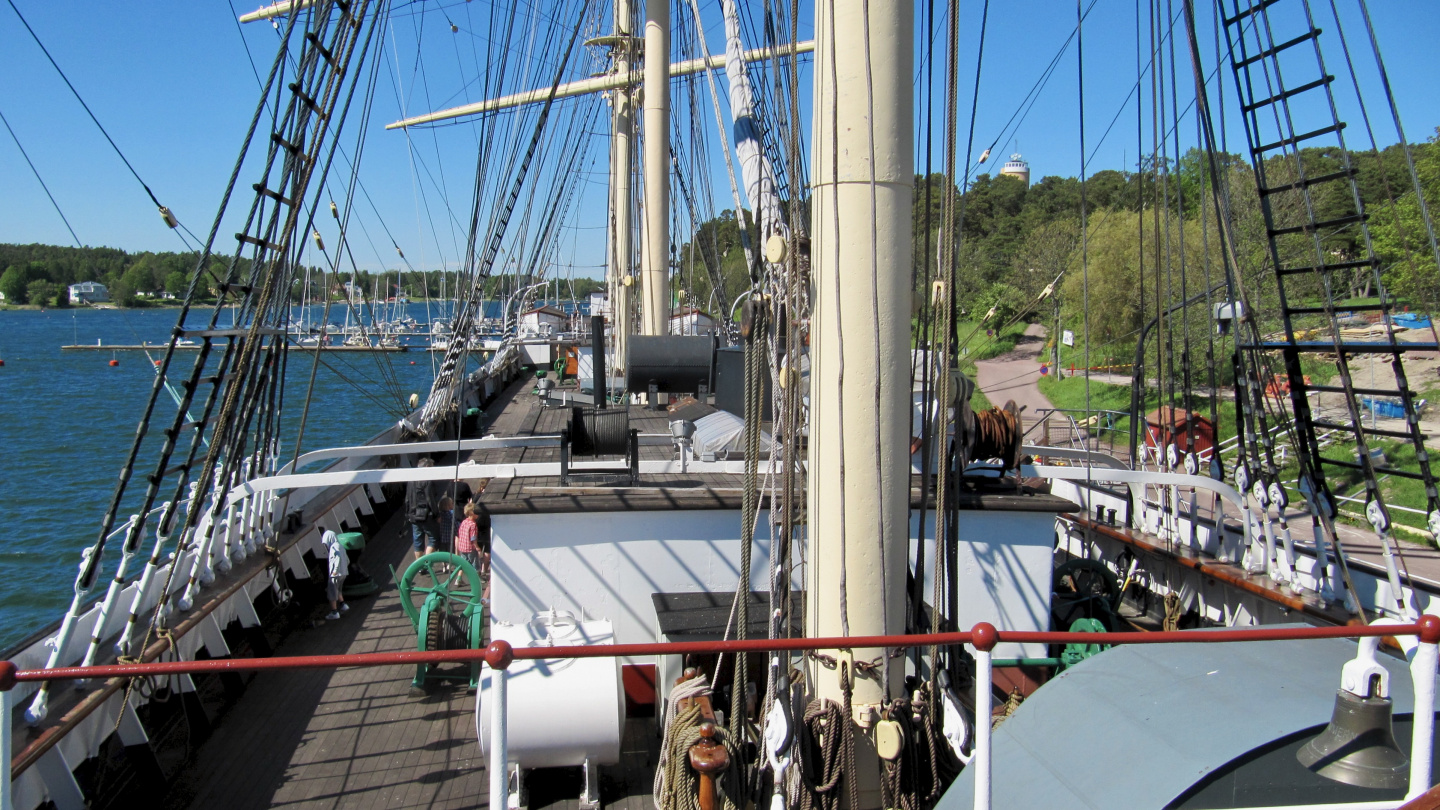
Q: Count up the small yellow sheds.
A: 0